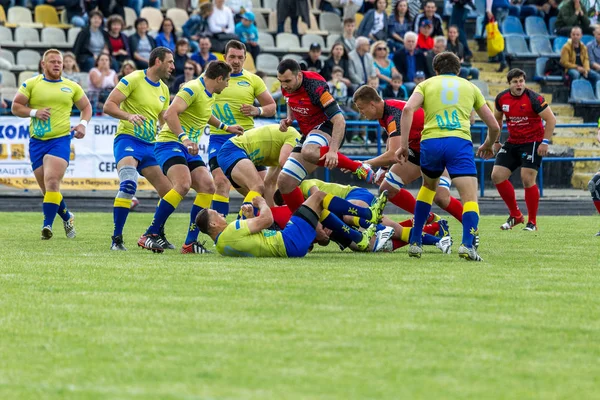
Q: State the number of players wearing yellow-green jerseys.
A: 8